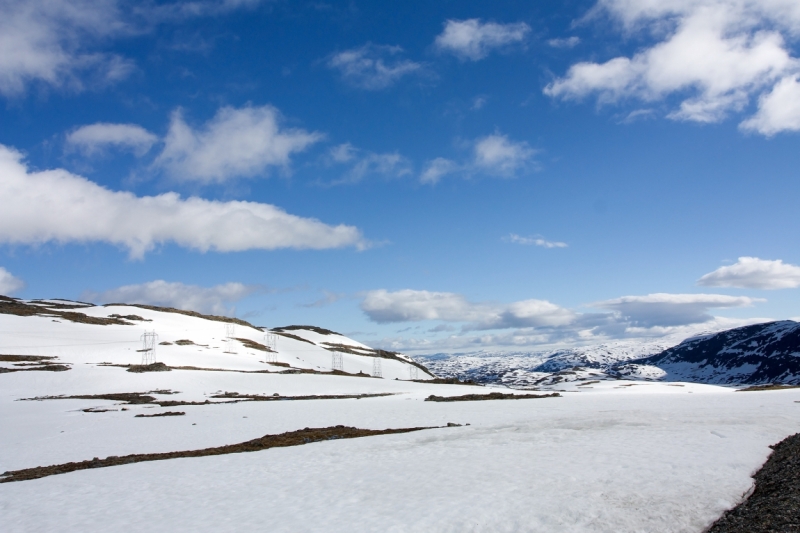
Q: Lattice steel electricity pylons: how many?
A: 6